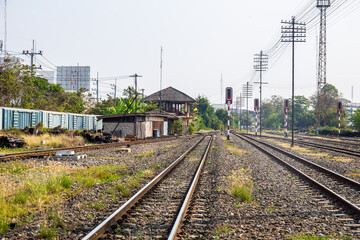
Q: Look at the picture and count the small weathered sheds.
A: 1